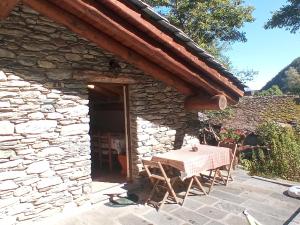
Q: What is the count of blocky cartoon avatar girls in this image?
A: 0